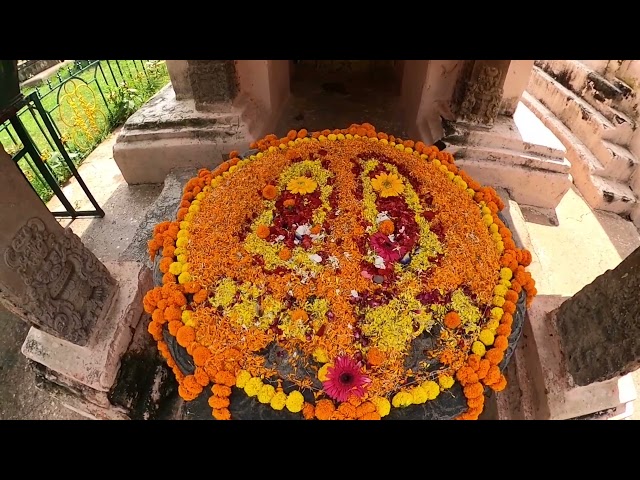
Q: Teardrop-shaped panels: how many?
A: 2